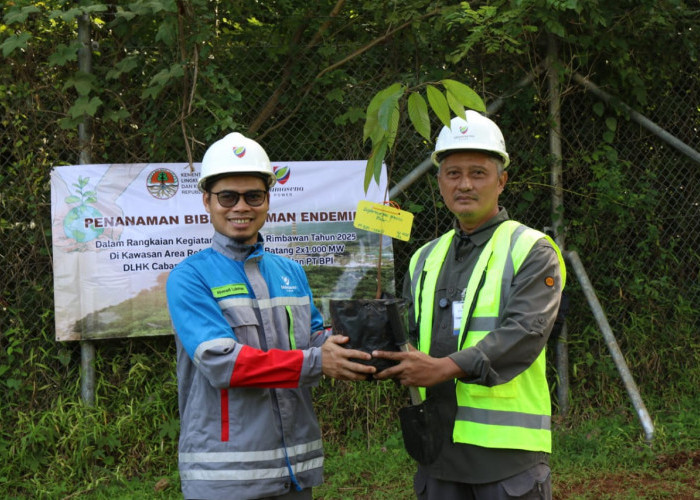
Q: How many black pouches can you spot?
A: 1